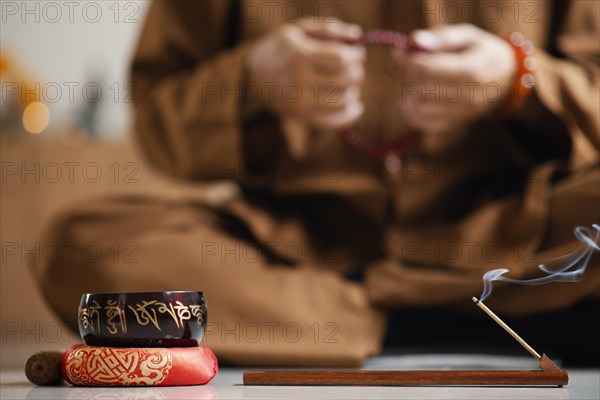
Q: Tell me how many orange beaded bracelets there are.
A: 1